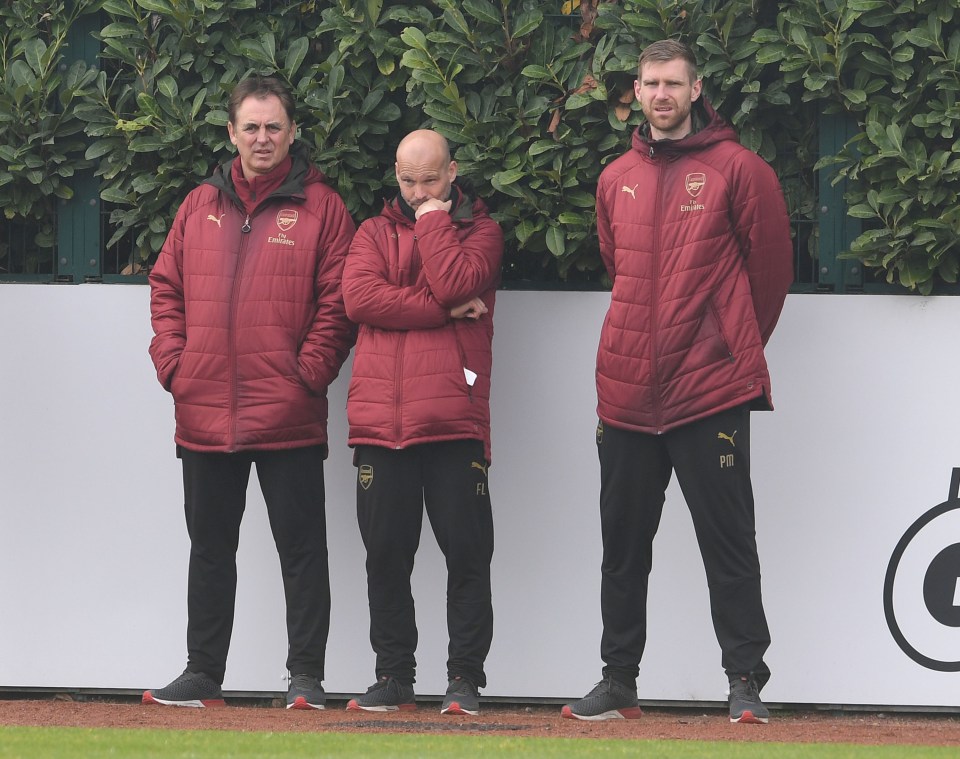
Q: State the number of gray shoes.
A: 6